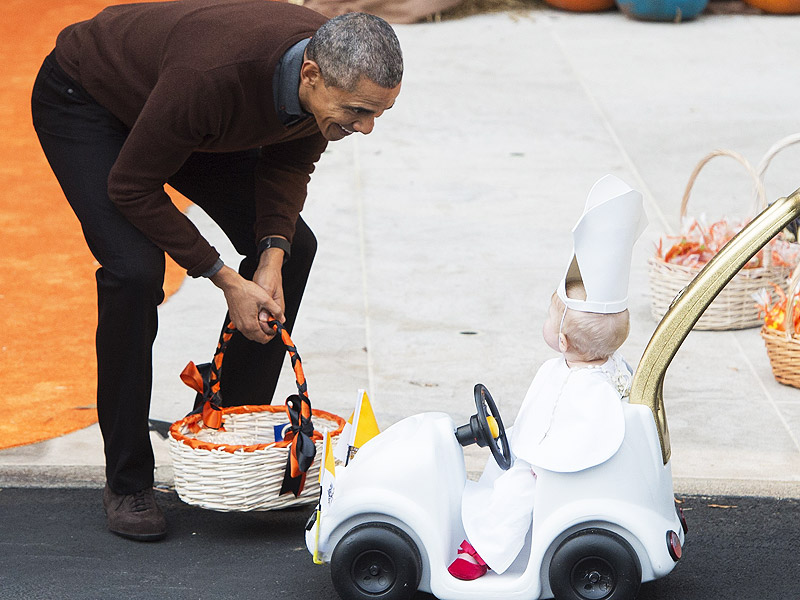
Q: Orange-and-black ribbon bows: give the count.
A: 2